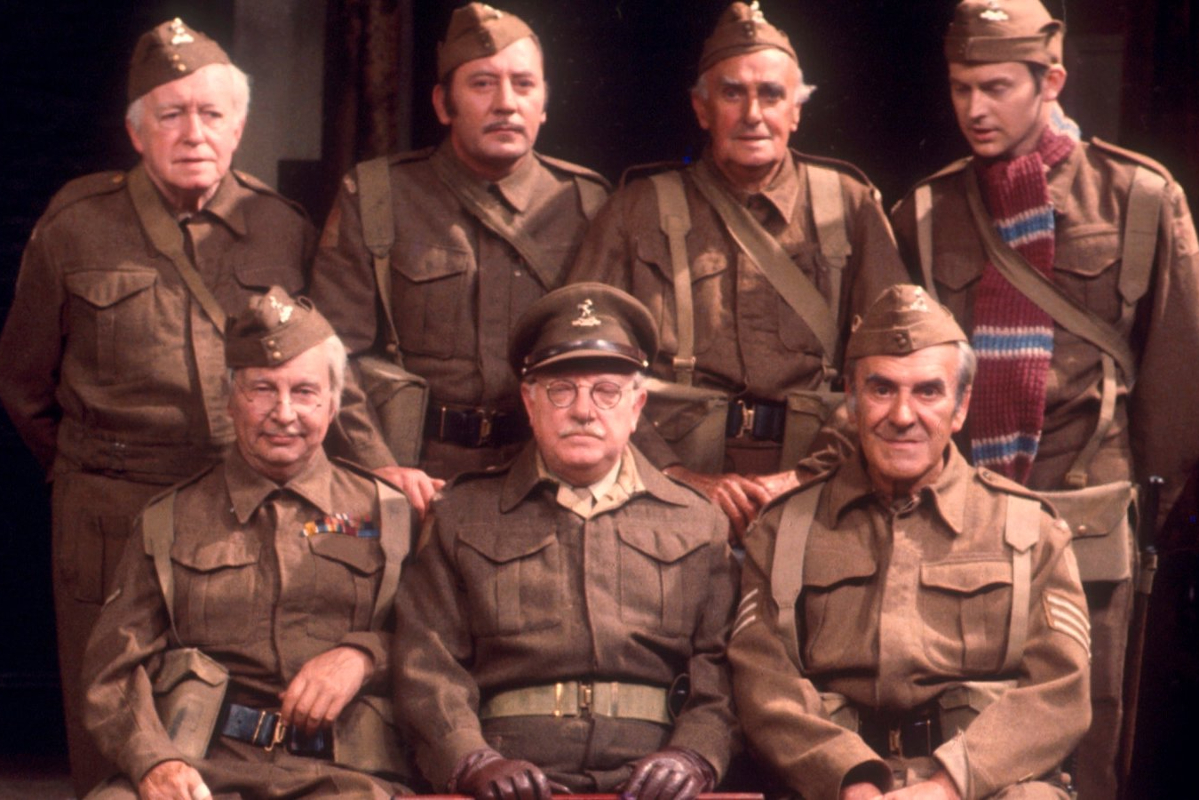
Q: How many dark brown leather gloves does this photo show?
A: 2